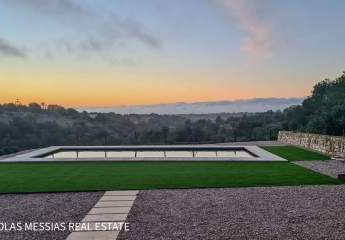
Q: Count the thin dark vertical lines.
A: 8